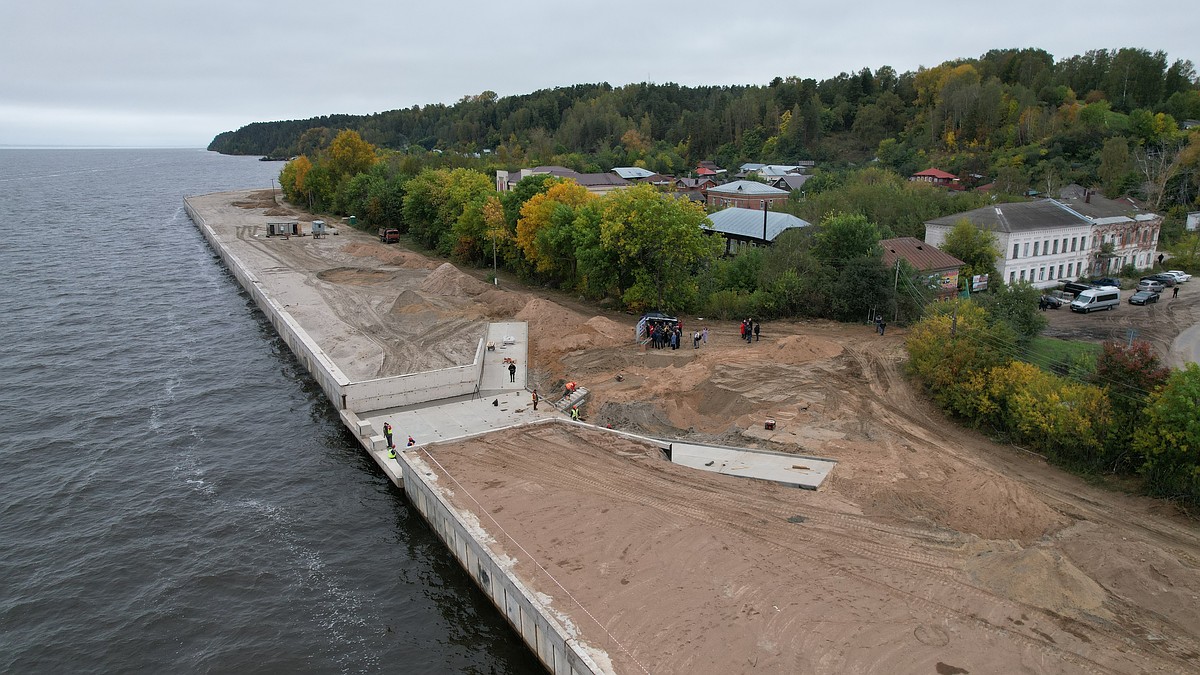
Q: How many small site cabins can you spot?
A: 2